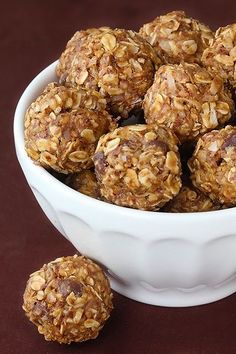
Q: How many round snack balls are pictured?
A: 10